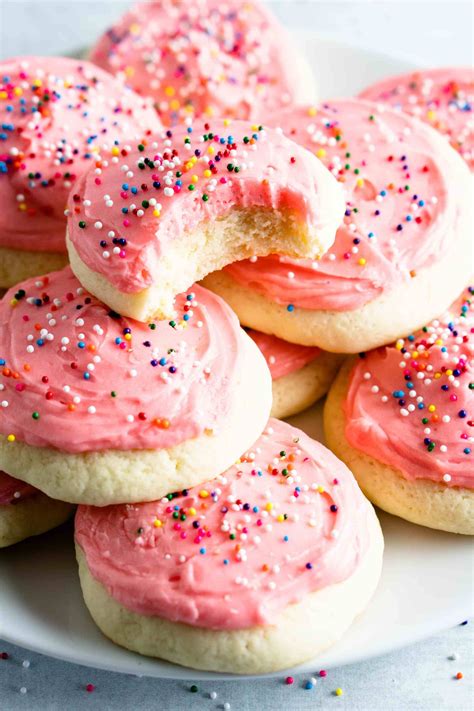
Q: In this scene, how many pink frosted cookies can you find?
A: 10